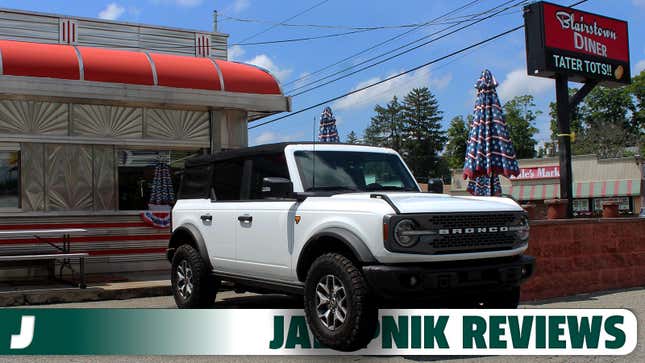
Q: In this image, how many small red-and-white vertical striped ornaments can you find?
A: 2